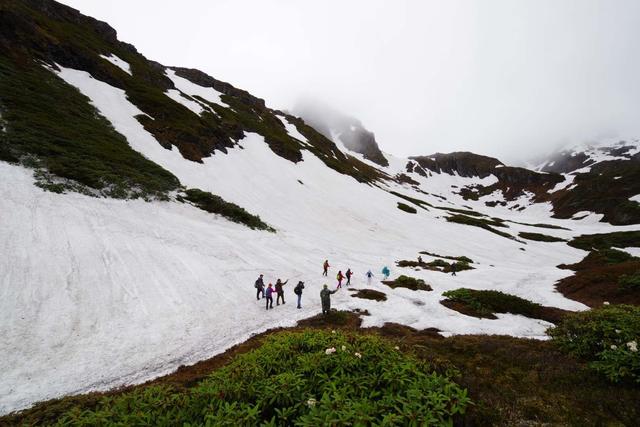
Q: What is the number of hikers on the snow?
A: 12